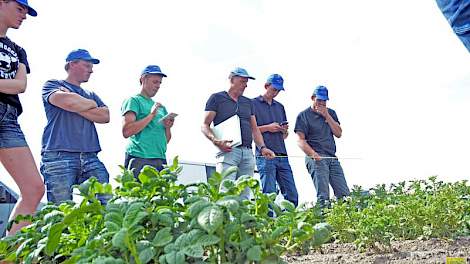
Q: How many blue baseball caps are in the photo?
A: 6